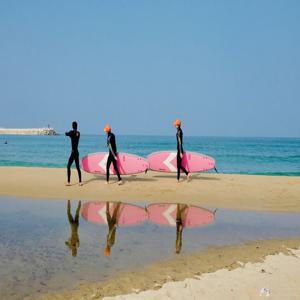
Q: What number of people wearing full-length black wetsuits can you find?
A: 3